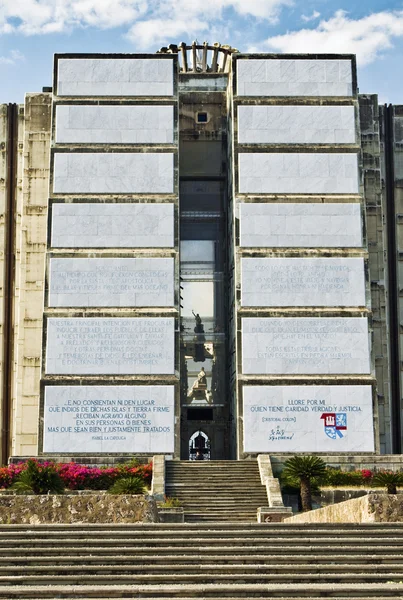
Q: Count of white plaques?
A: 14